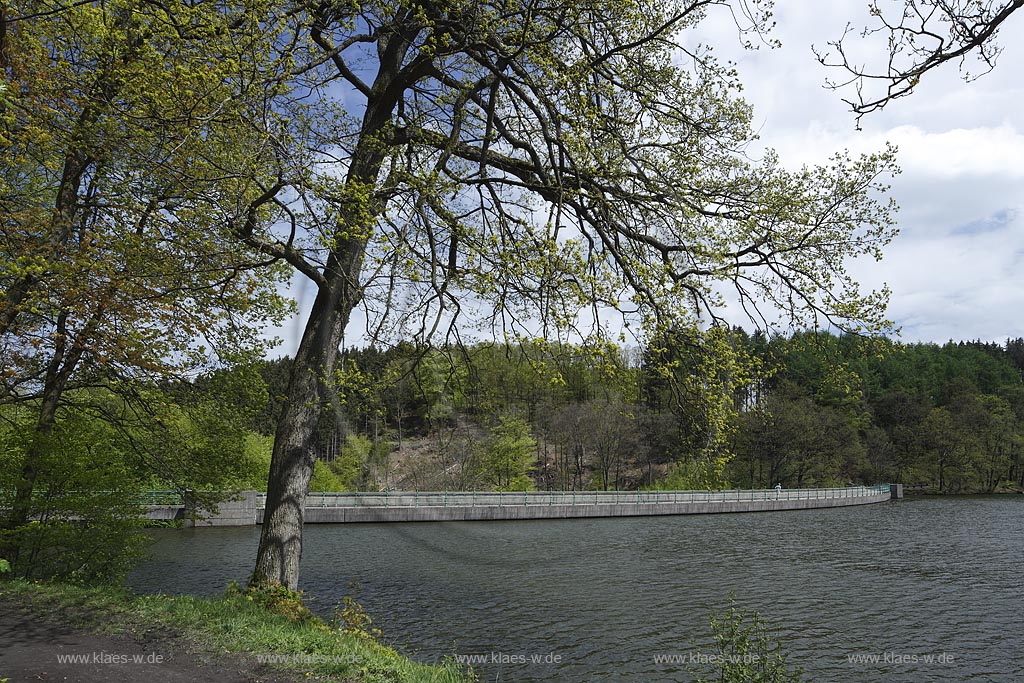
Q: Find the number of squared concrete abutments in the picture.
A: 2